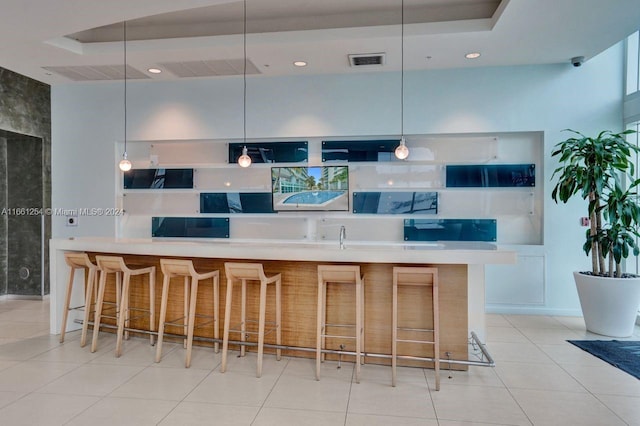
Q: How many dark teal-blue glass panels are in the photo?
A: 8